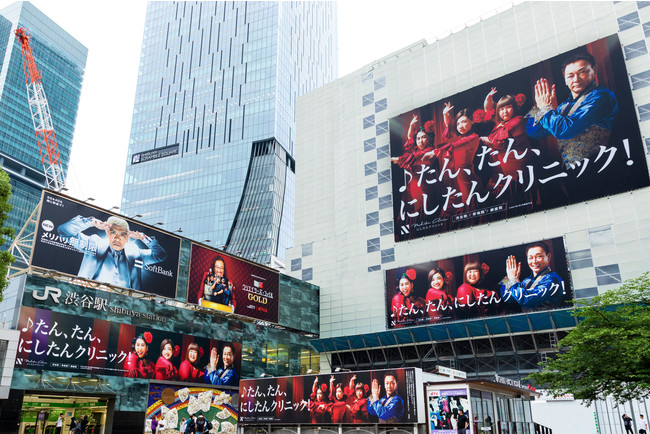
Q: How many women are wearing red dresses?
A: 12